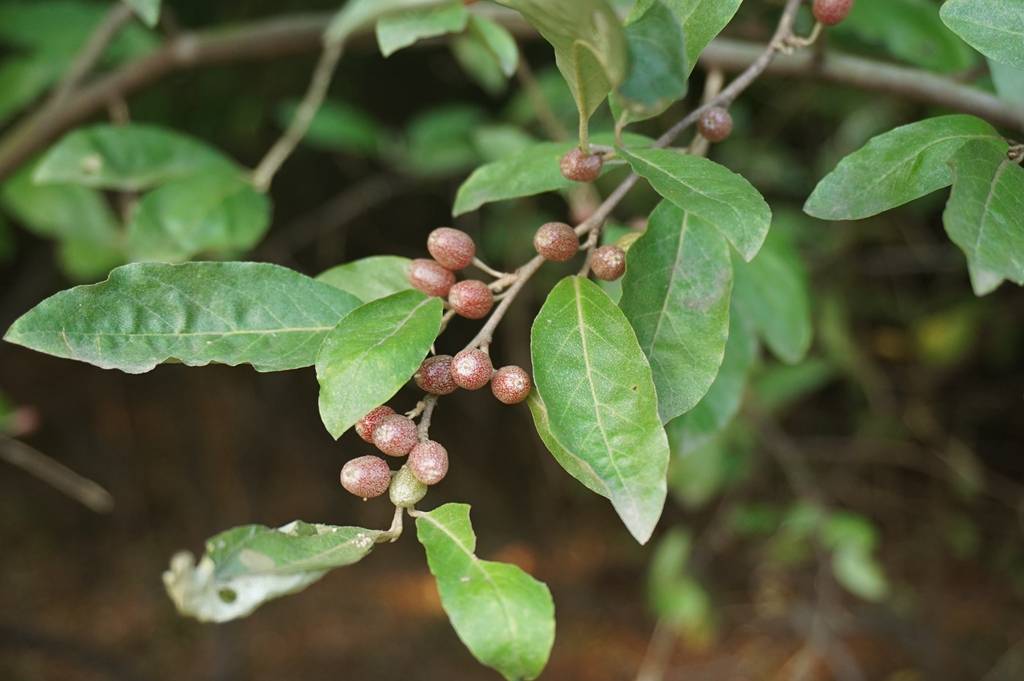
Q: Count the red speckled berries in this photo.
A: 15